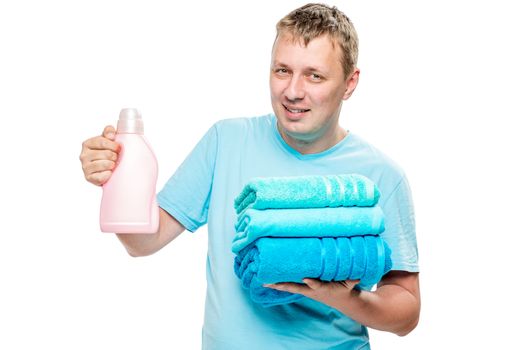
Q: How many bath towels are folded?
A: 3